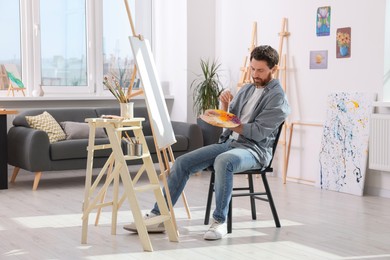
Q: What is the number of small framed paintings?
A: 3